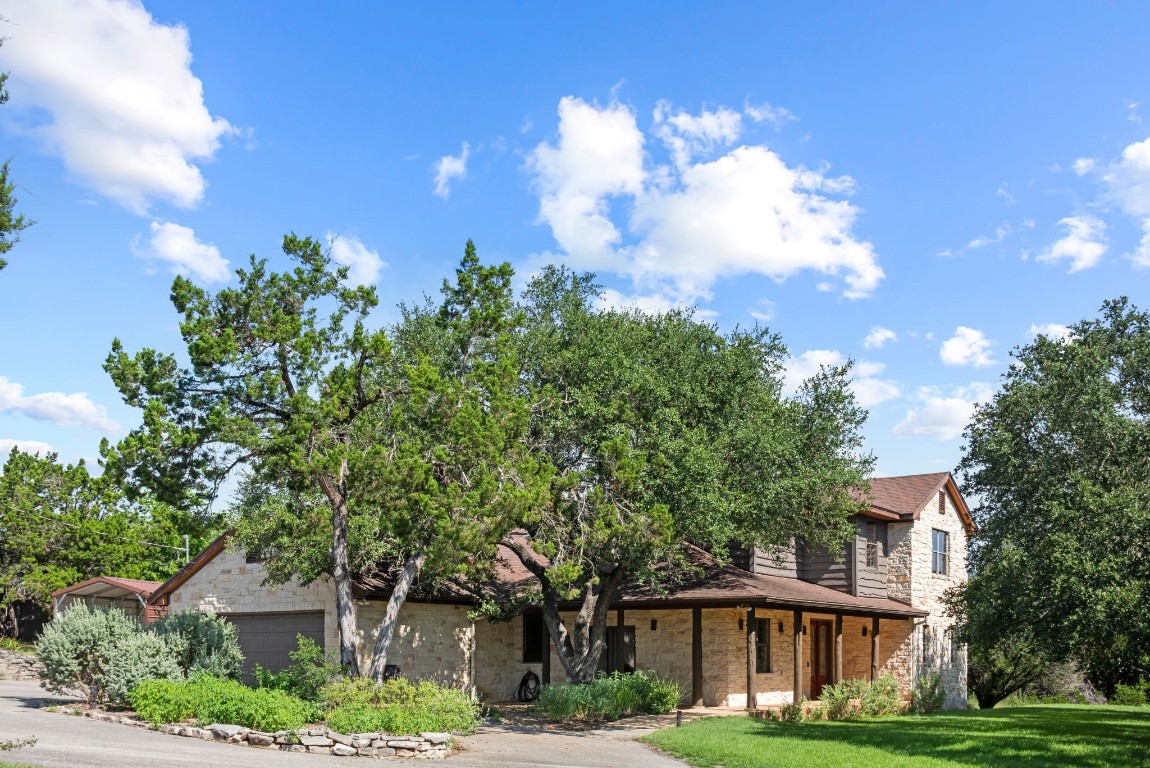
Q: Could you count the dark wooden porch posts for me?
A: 7